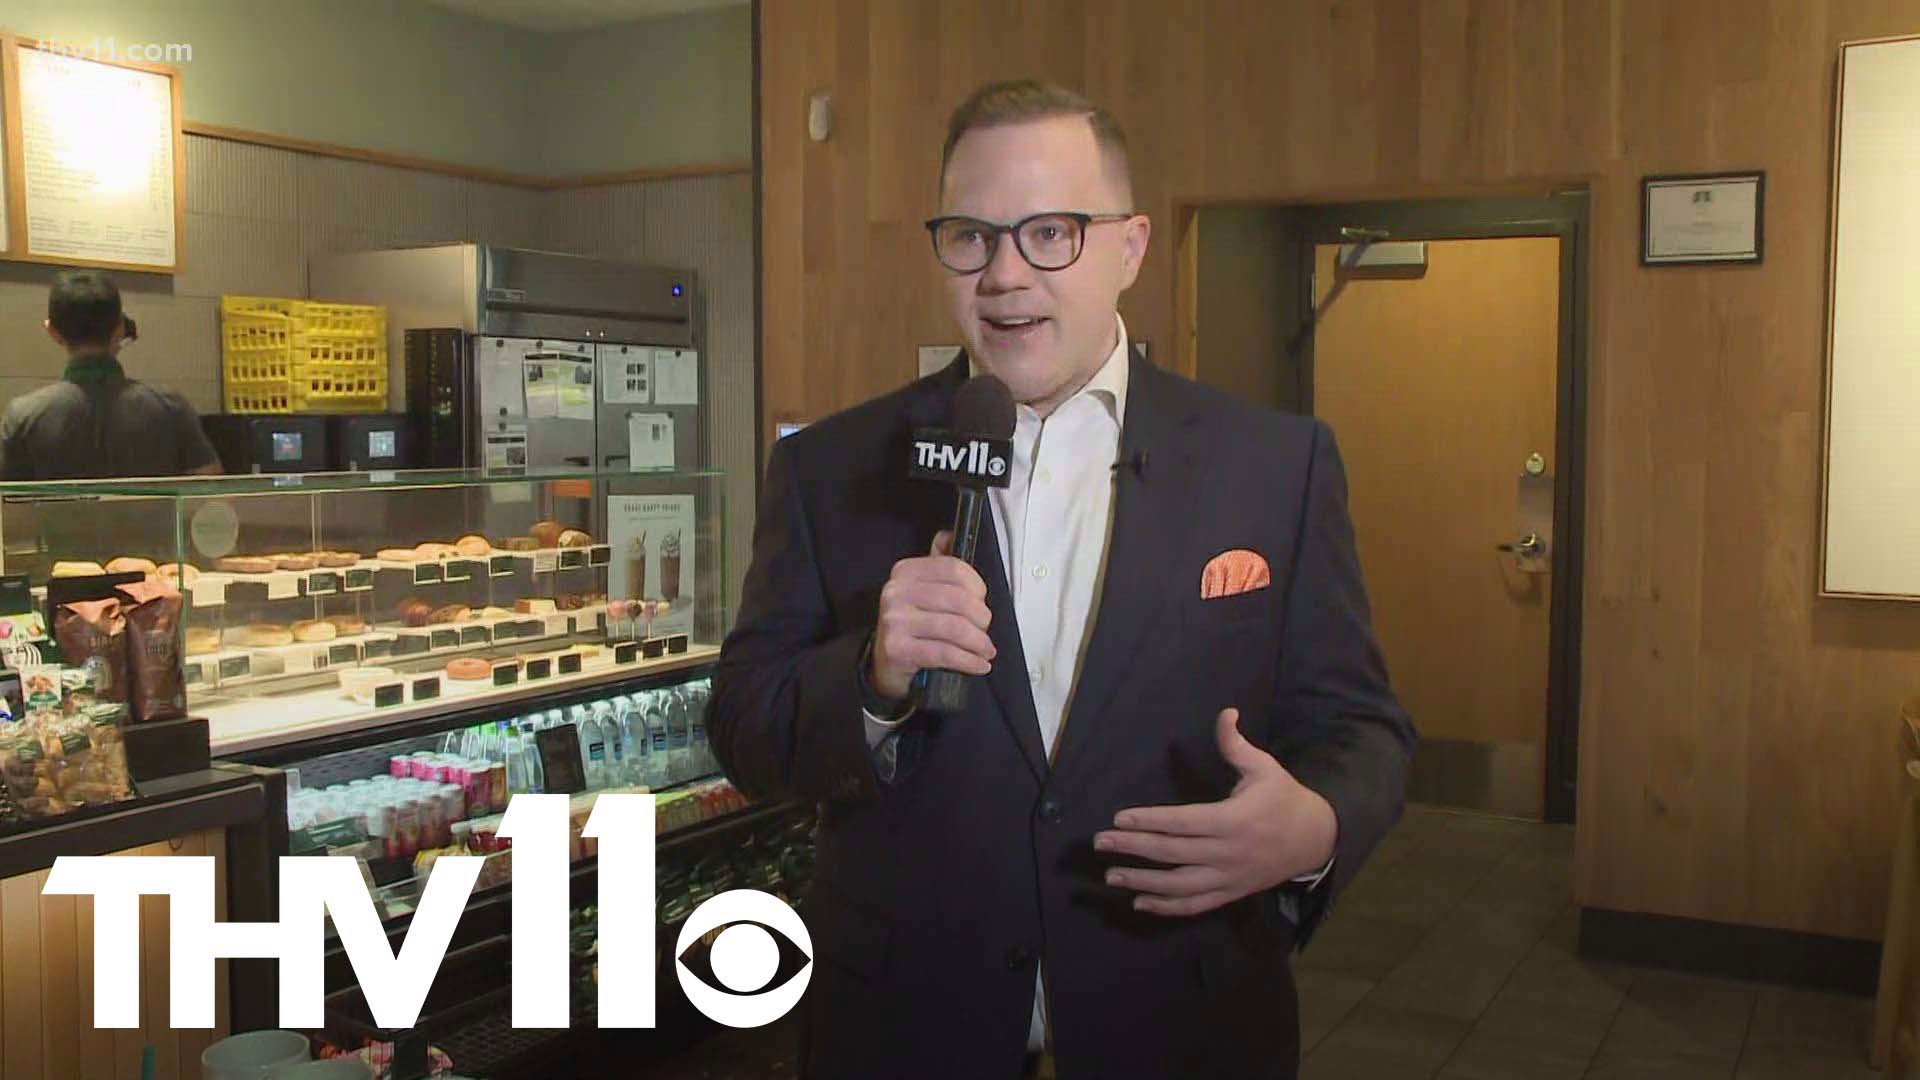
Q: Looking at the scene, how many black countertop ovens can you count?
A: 2